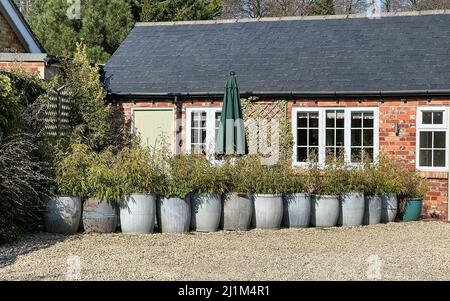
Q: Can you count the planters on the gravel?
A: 13